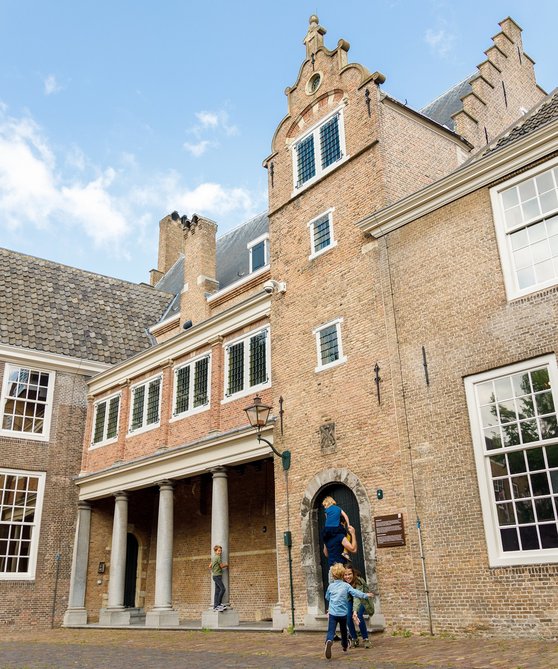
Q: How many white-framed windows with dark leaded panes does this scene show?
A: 7